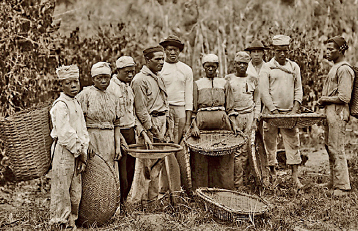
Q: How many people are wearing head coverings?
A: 10